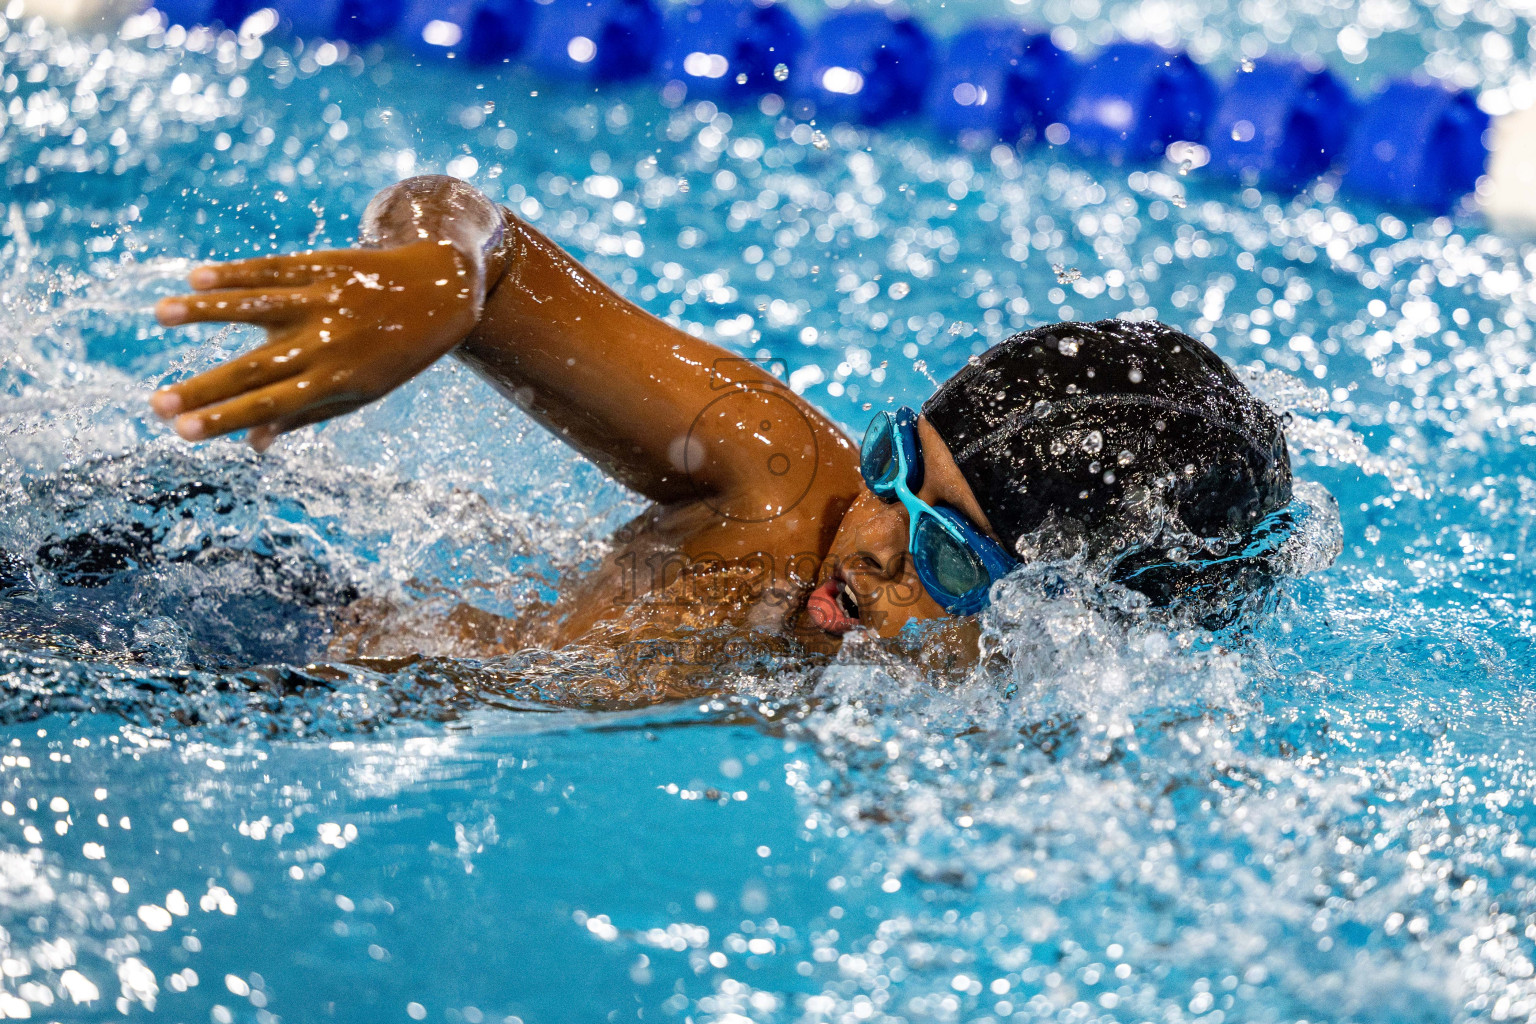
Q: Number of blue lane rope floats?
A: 10